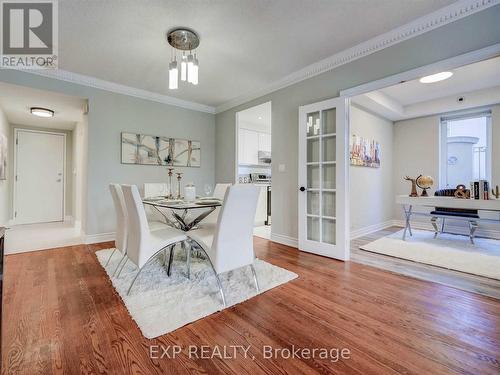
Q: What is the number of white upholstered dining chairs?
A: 5